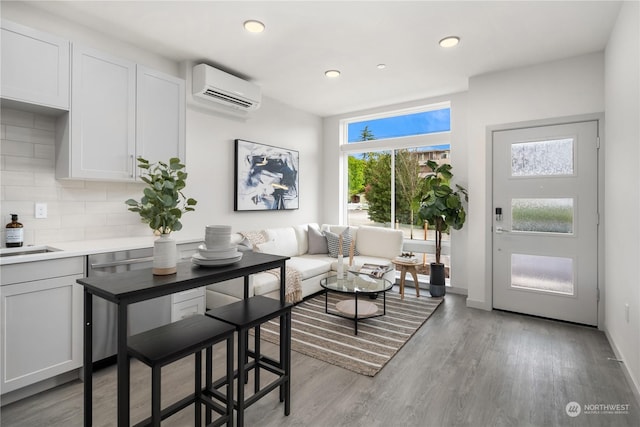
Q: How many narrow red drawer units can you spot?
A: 0